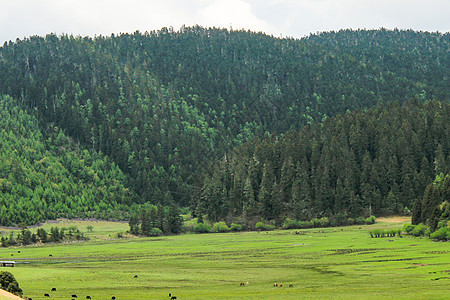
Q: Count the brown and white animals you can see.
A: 5